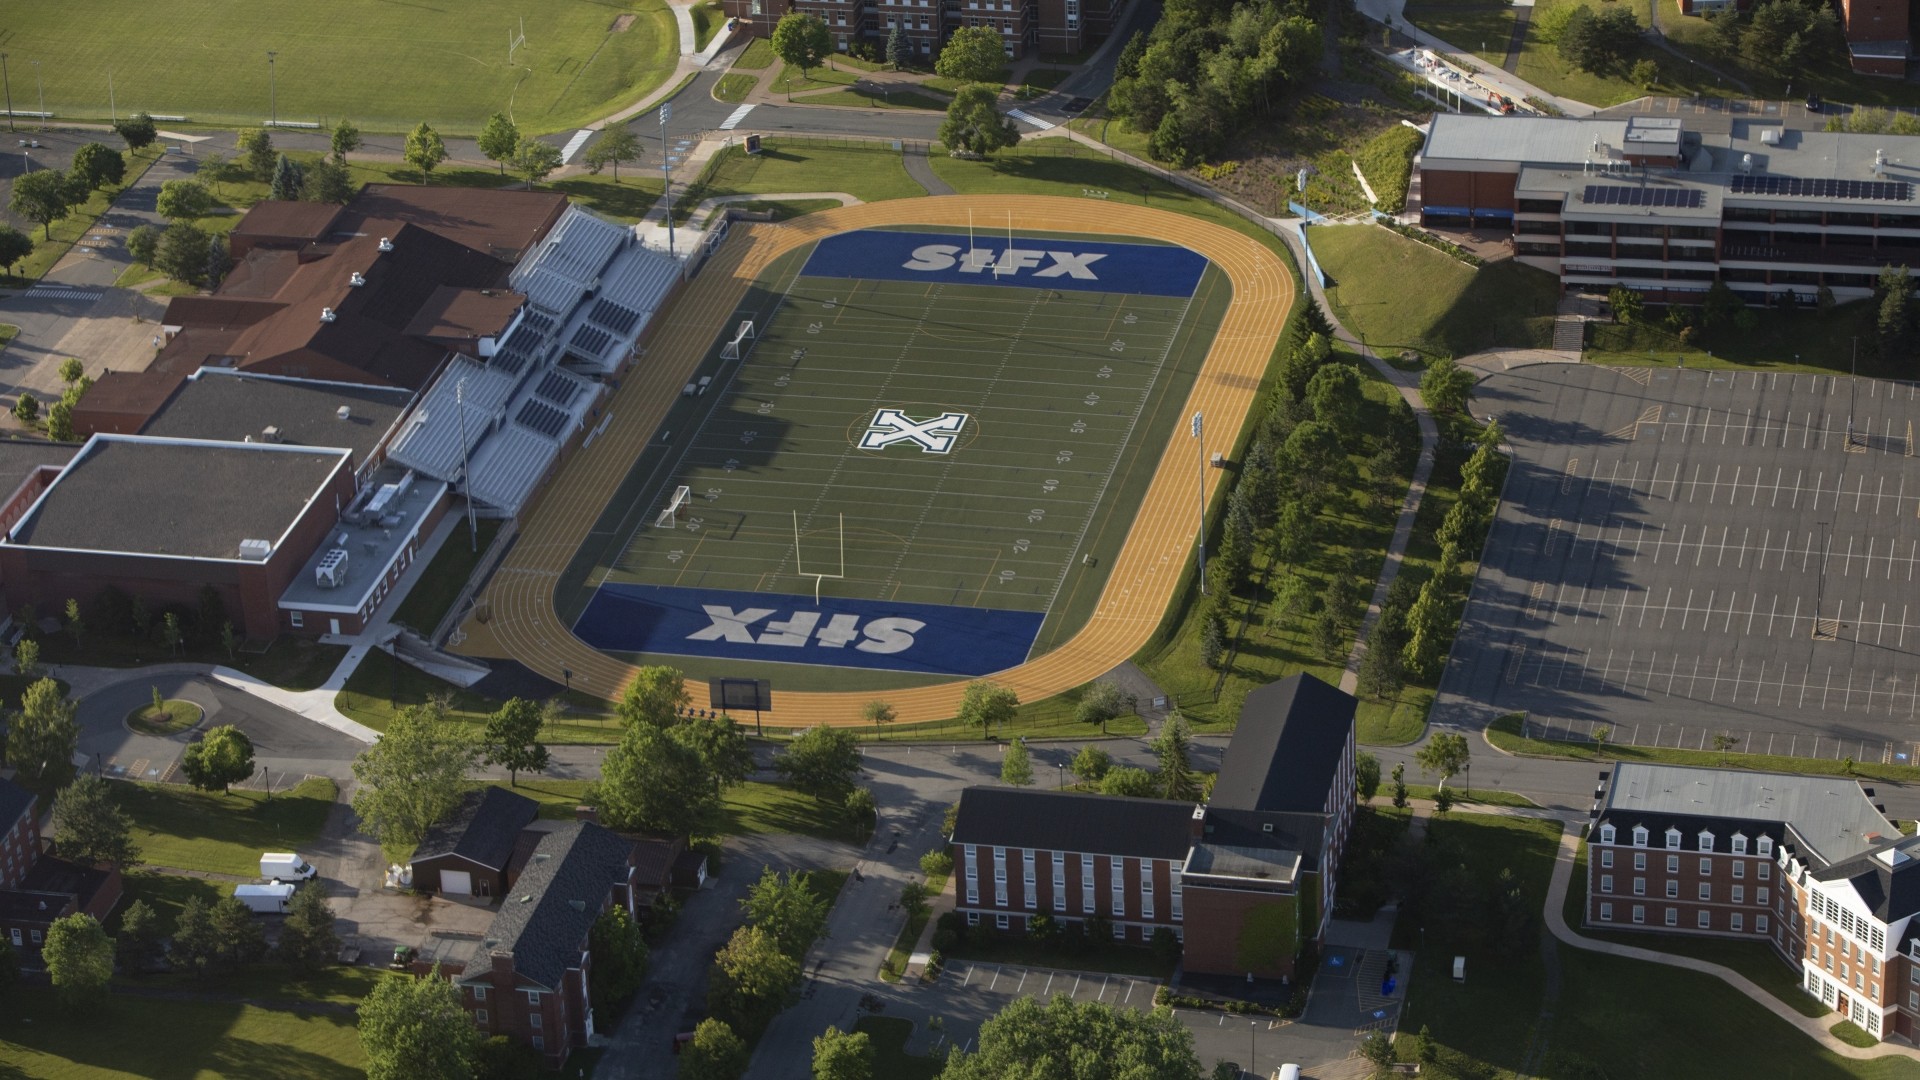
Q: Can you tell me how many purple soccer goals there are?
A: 0